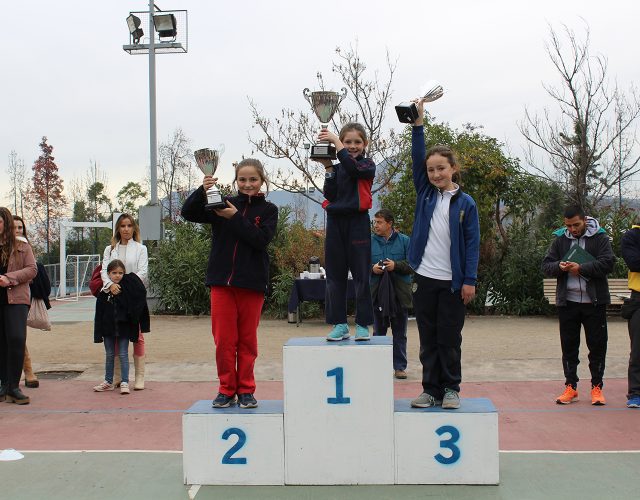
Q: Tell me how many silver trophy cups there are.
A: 3